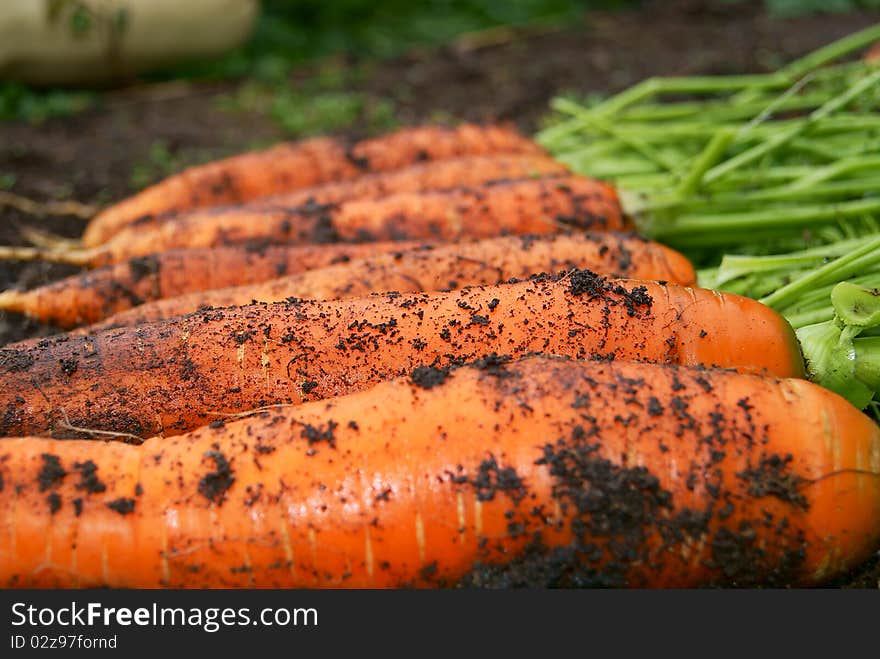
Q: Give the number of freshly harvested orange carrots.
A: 7